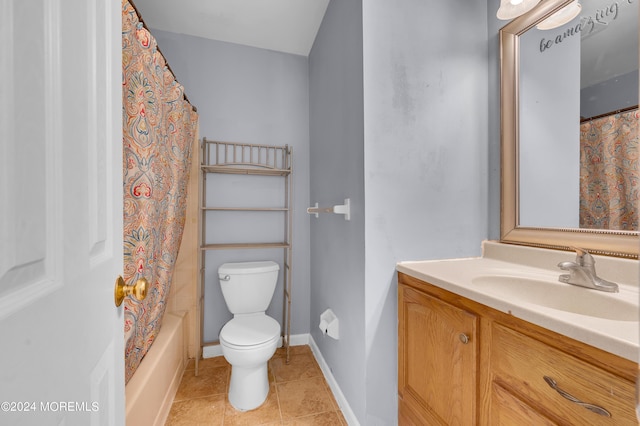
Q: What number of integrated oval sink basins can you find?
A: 1